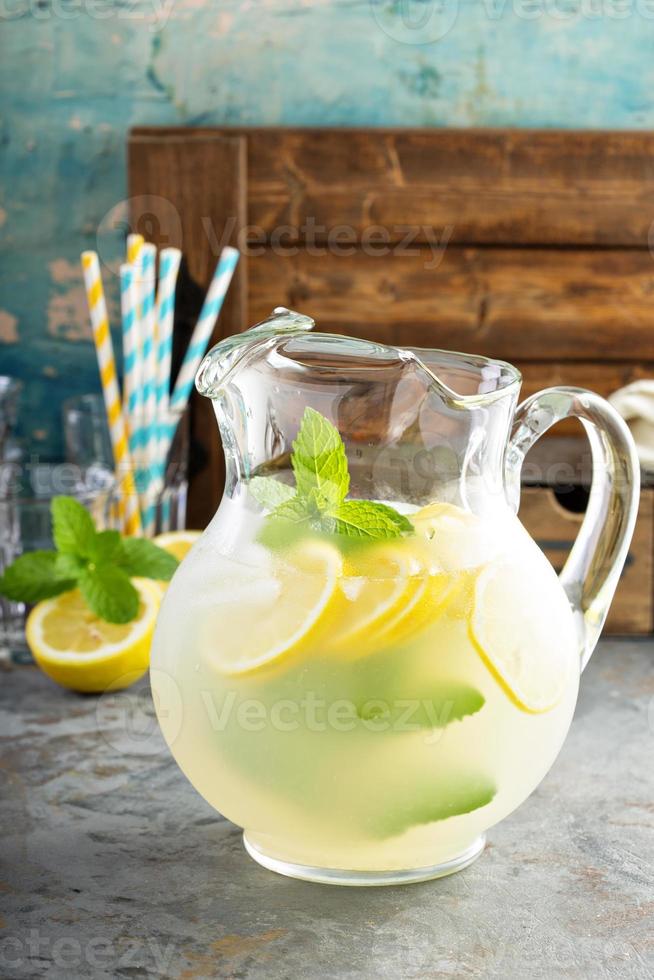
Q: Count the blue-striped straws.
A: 4